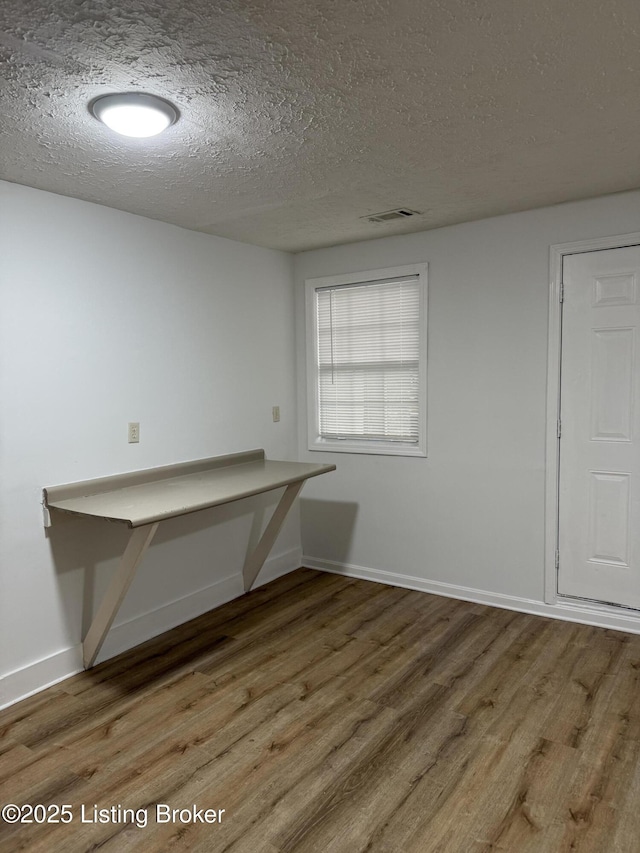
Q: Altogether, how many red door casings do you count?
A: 0